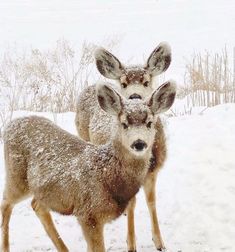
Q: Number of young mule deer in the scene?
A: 2